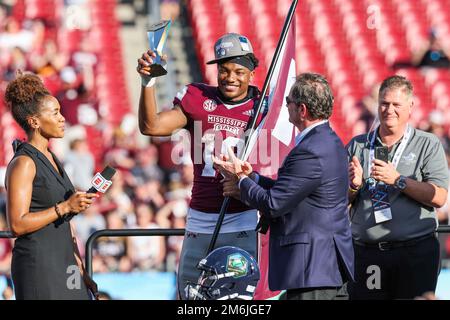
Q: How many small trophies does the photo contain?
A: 1